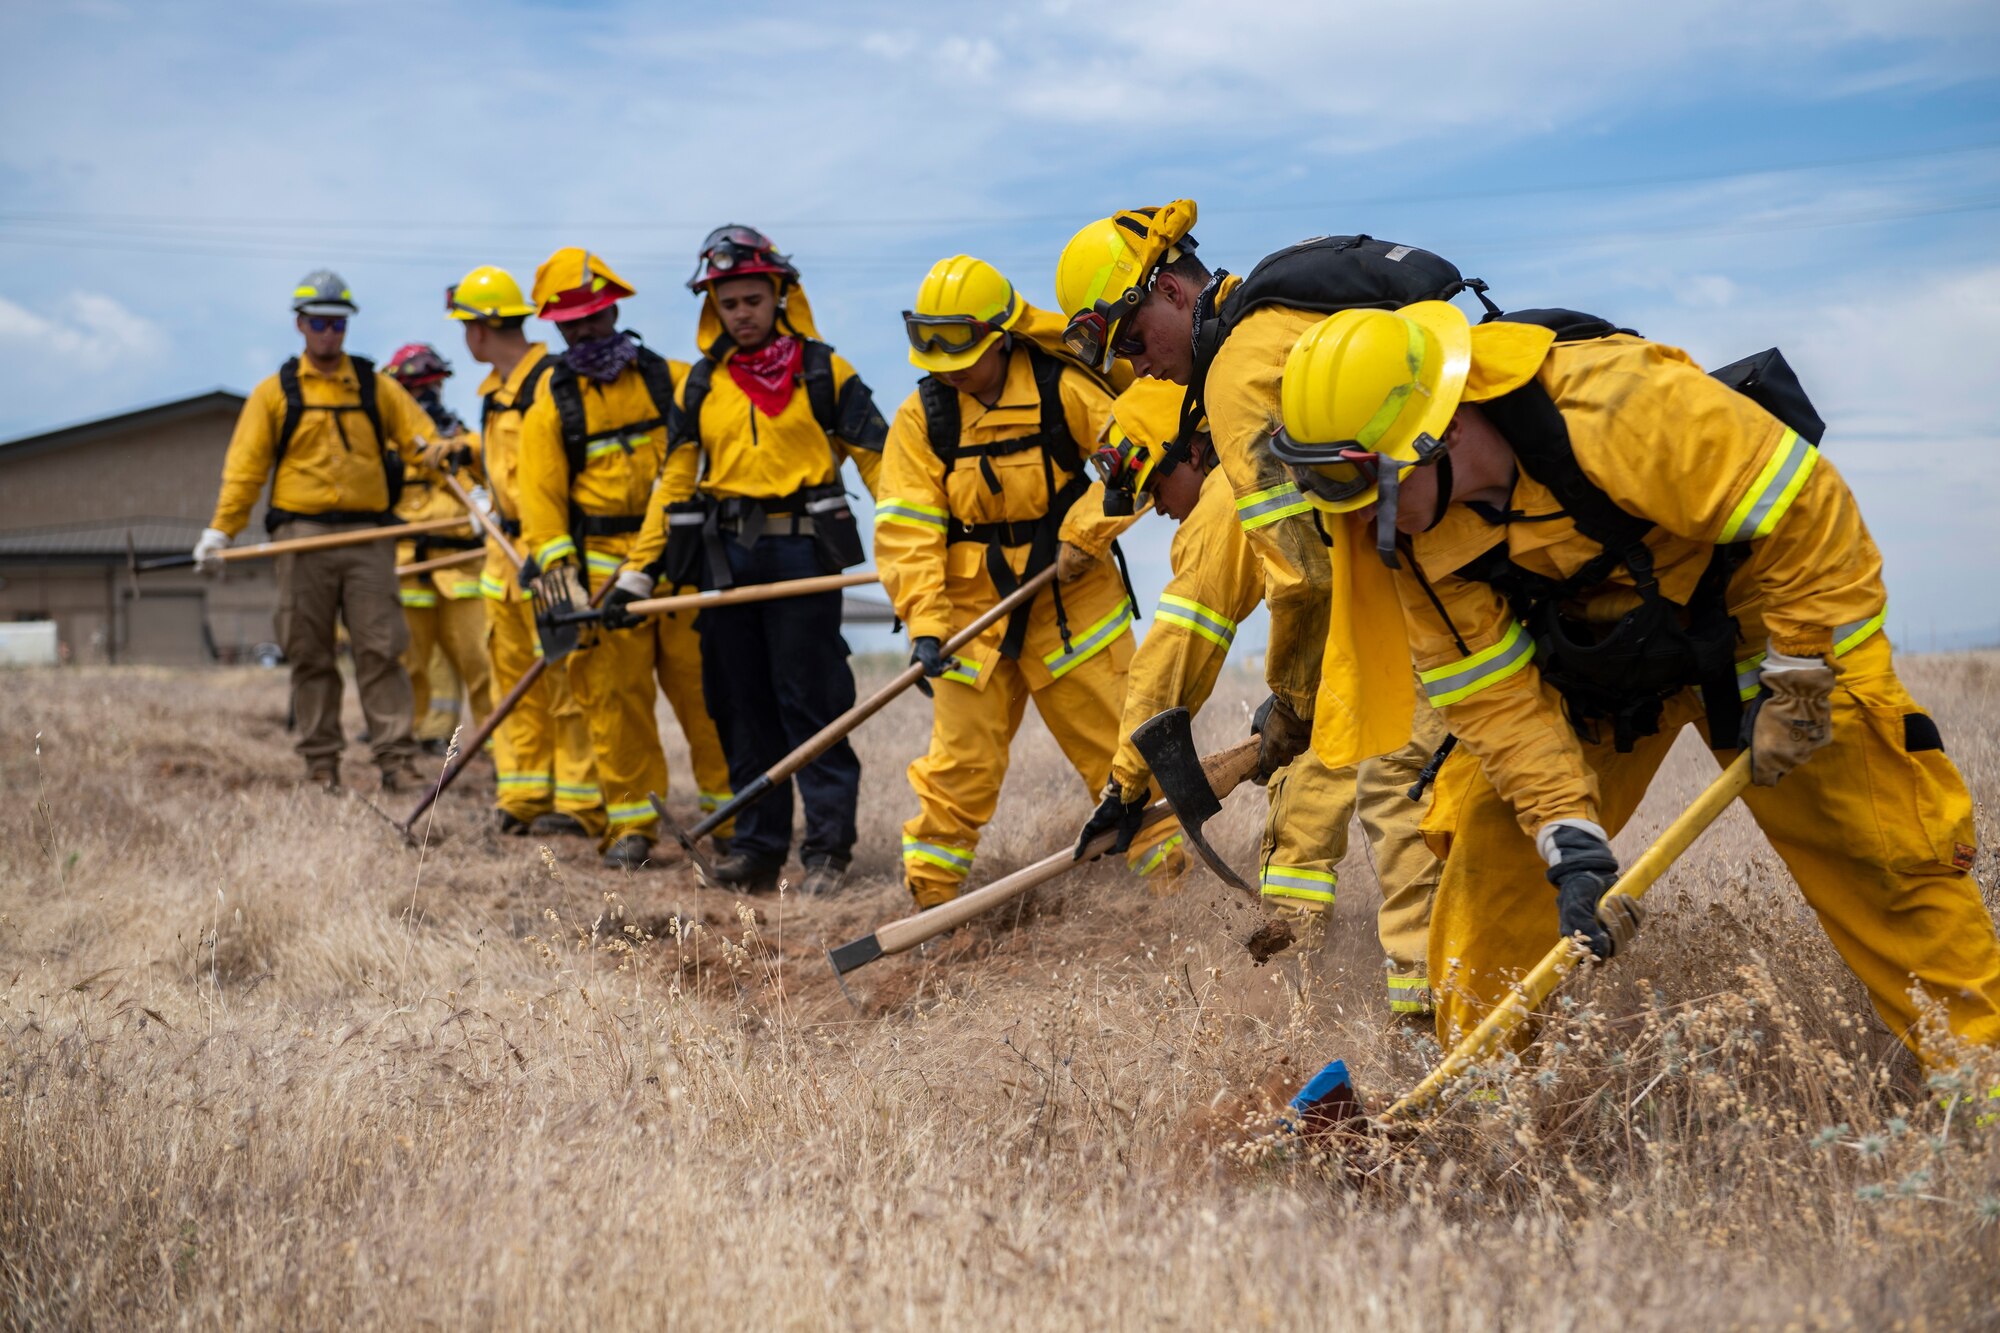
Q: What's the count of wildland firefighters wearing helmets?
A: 9